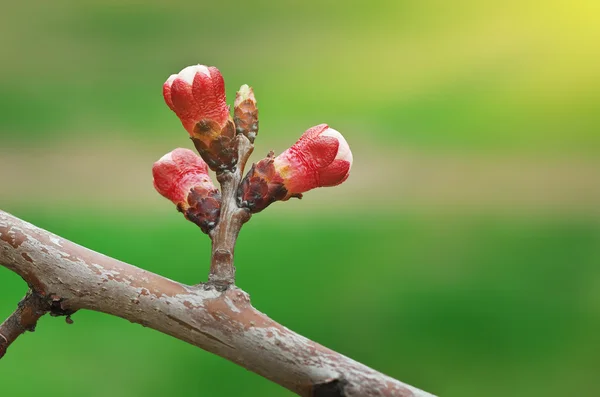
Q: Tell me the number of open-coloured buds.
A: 3